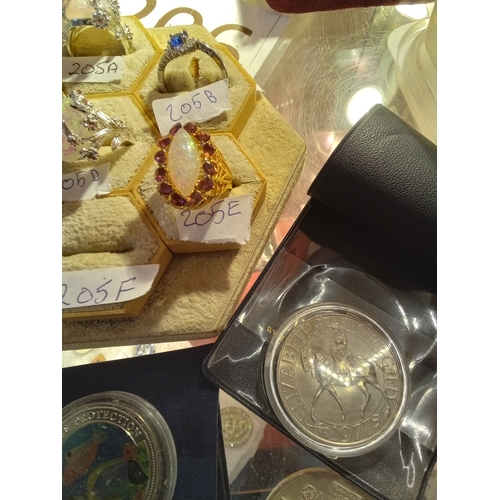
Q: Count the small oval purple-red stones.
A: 12